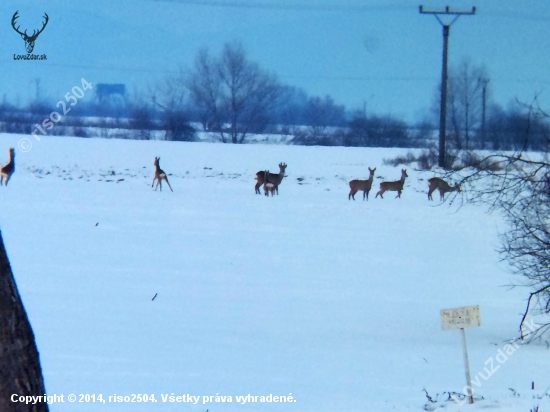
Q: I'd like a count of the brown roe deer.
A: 7